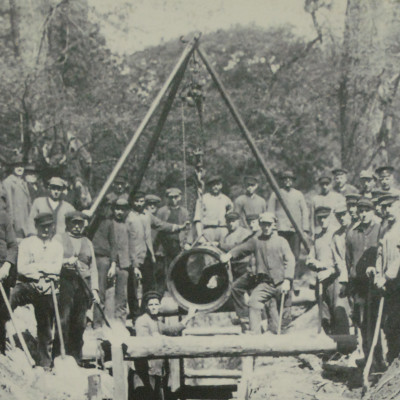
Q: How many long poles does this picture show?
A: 3